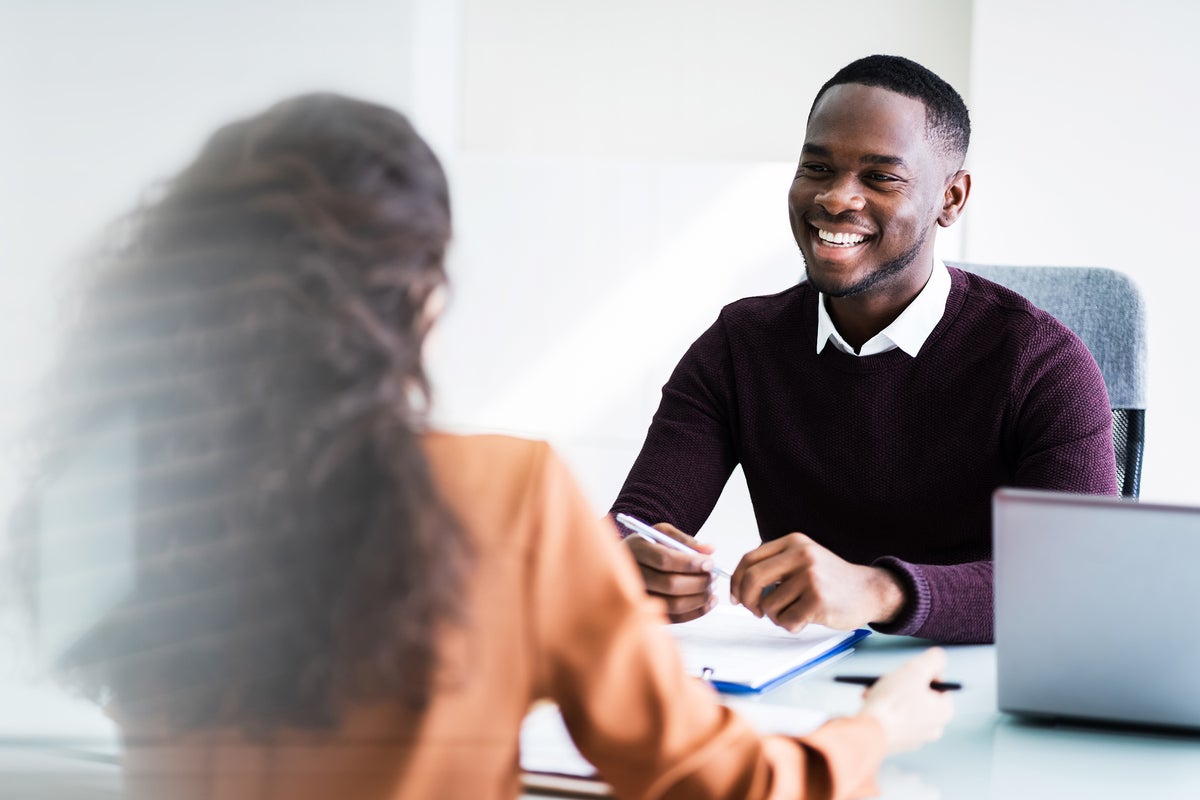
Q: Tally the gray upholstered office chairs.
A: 1